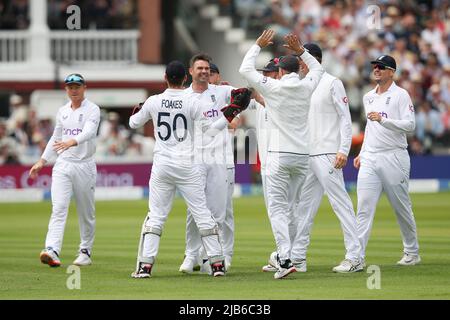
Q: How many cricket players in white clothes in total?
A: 8